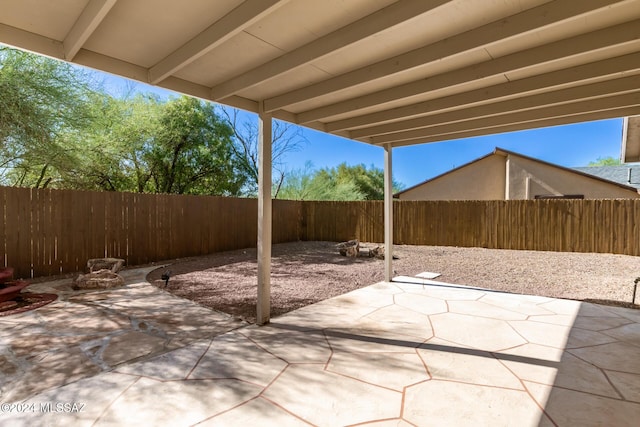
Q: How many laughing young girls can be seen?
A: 0